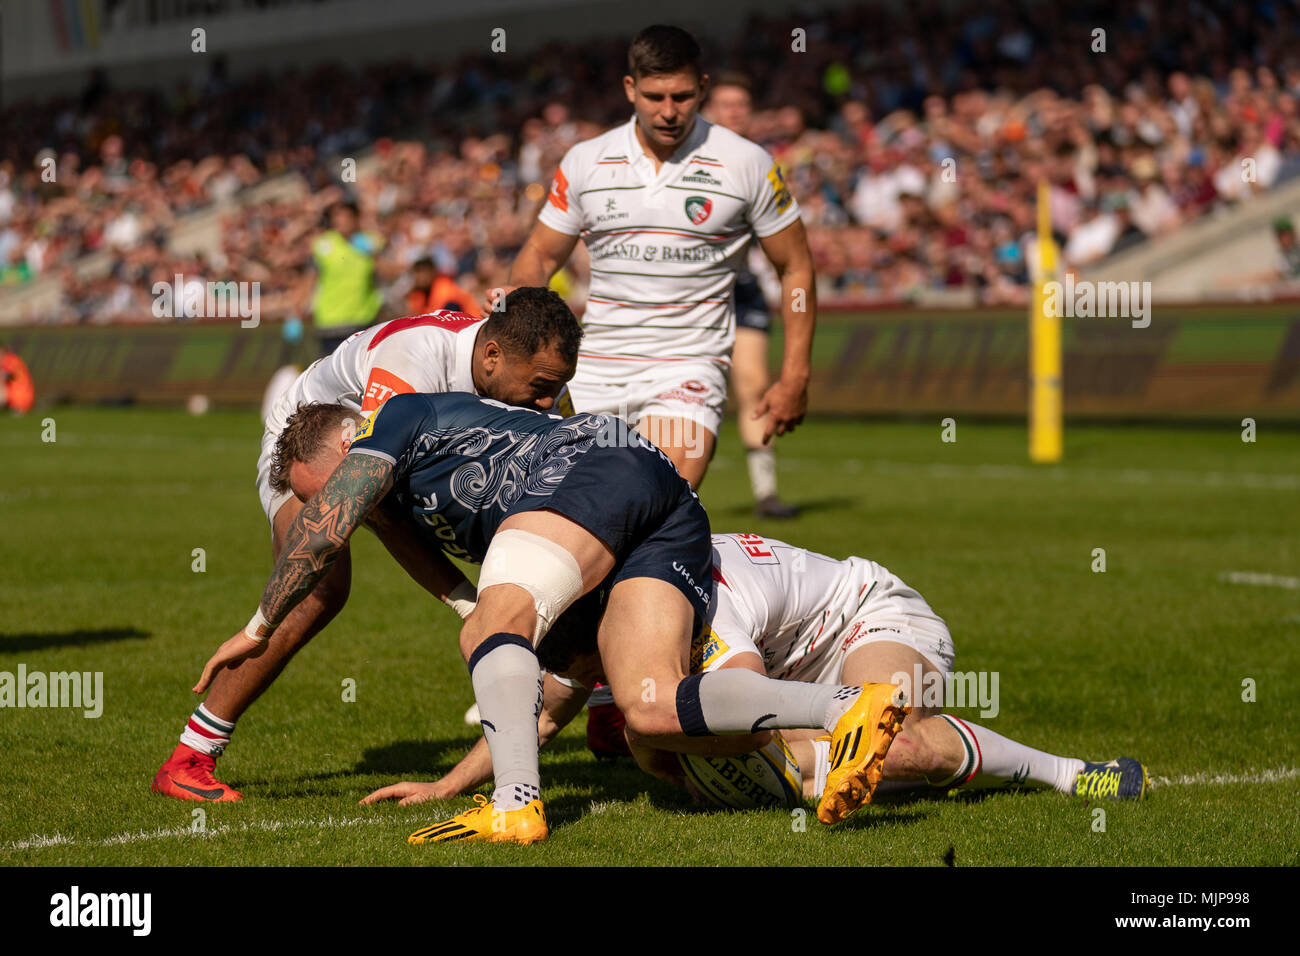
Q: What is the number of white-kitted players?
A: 3